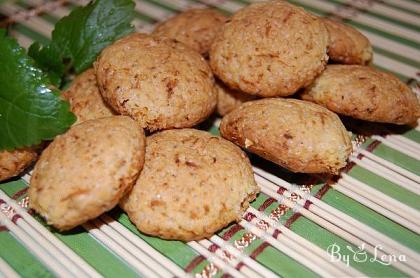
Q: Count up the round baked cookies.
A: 11